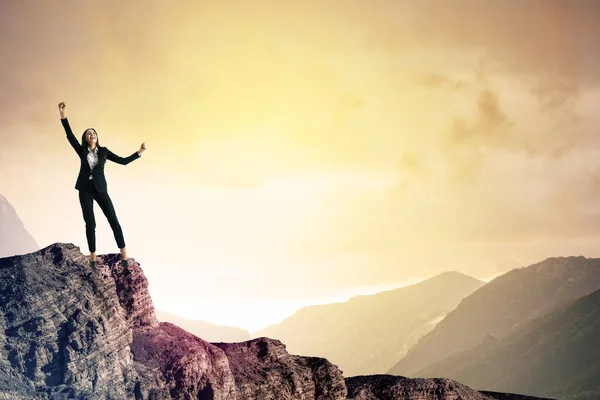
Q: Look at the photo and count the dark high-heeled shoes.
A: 2